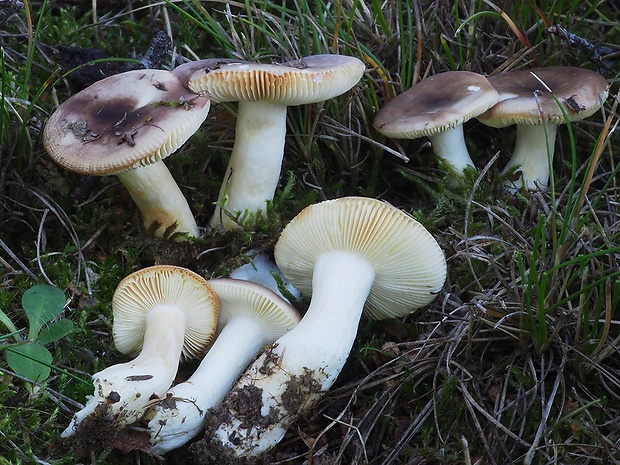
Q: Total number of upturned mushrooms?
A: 3